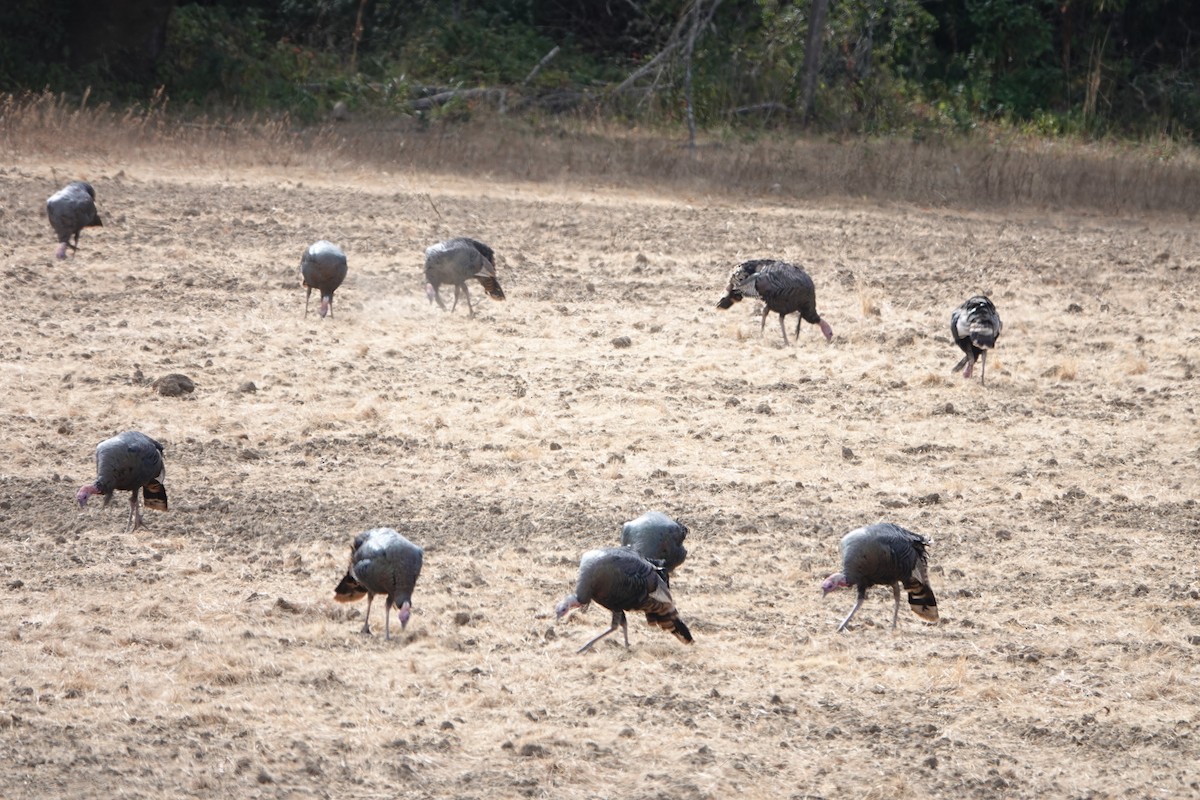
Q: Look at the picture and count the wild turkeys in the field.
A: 10